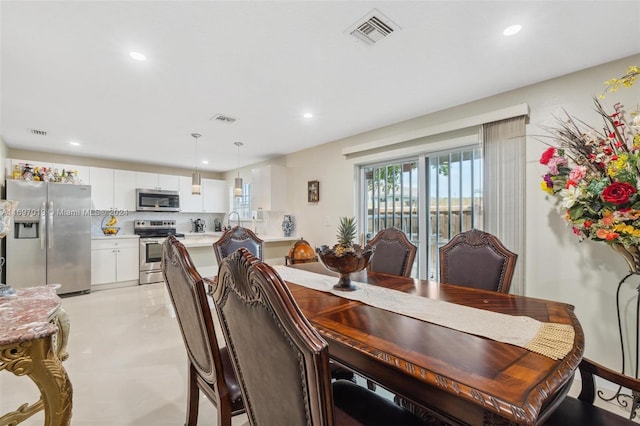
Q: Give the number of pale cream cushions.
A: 0